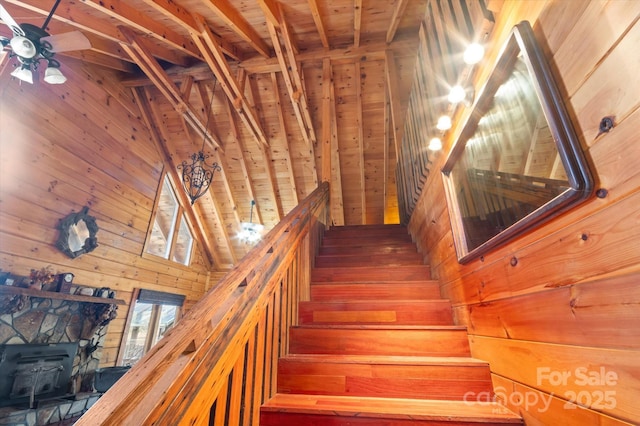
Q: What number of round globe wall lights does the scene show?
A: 4